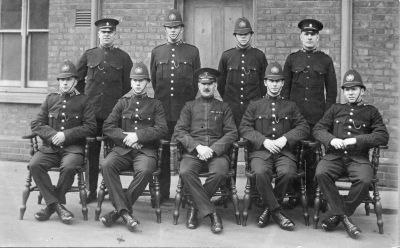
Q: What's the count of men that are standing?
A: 4